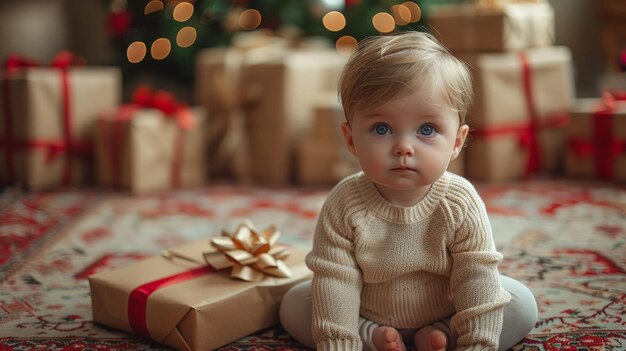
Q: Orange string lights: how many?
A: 11